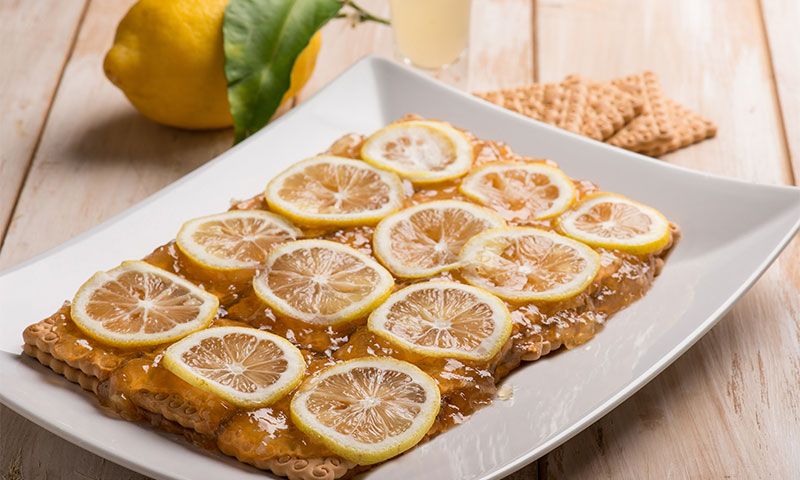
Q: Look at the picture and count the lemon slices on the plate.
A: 12